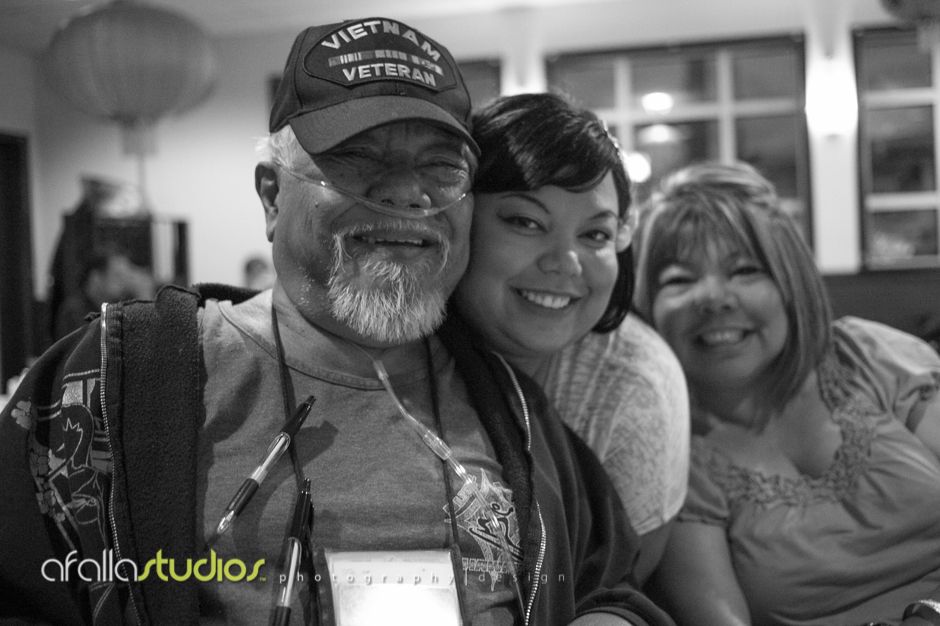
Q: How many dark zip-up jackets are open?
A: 1